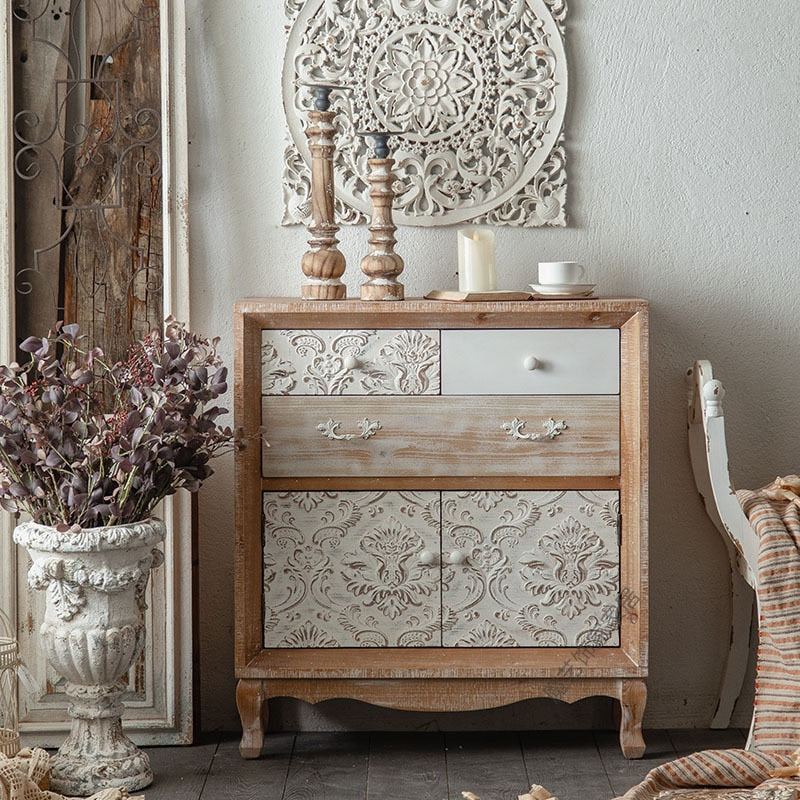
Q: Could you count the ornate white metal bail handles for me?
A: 2